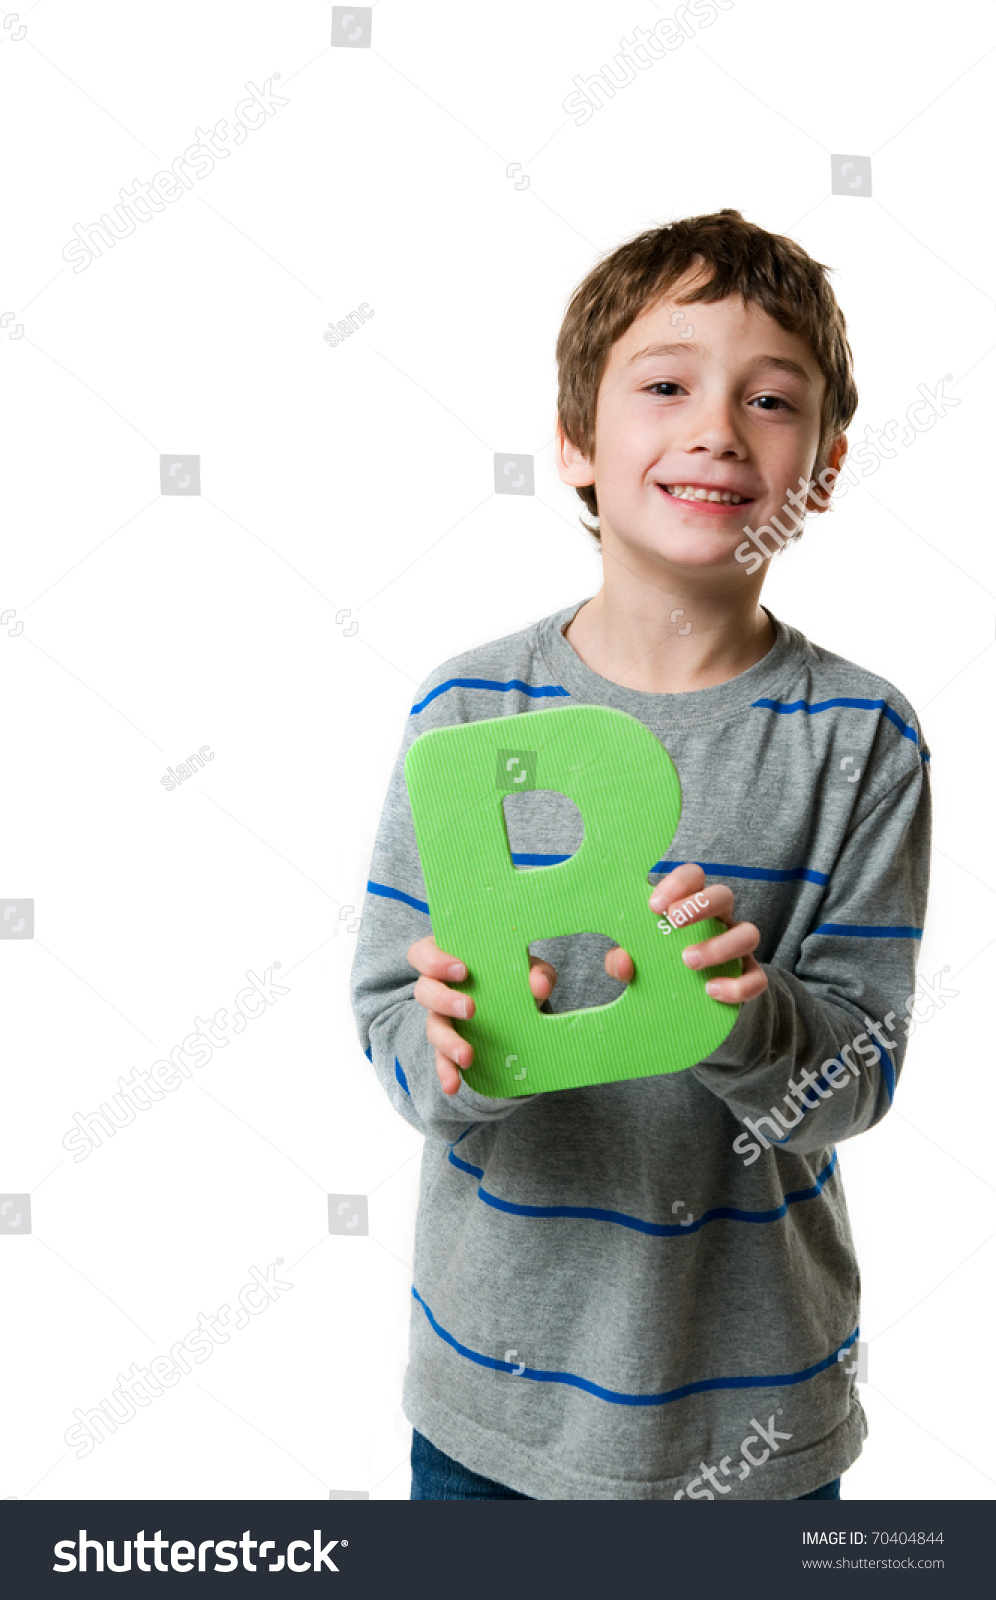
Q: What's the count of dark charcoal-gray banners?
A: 1